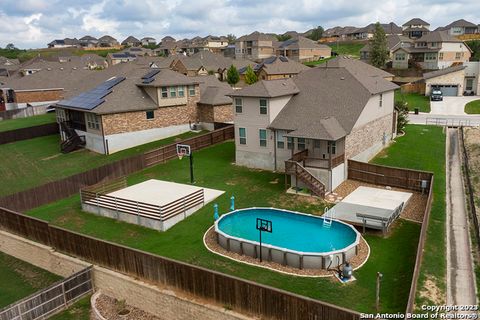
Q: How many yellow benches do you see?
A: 0